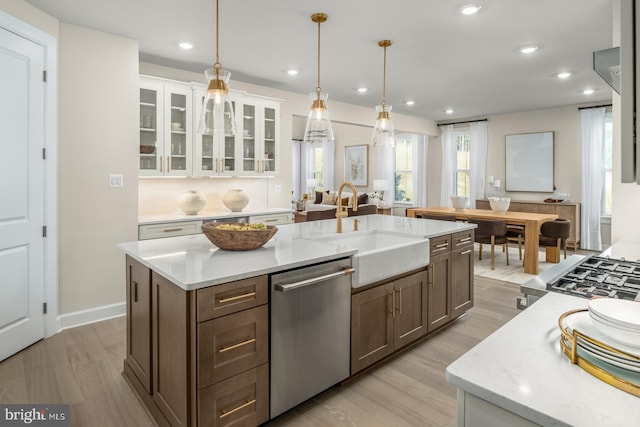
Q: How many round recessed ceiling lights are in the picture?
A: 9